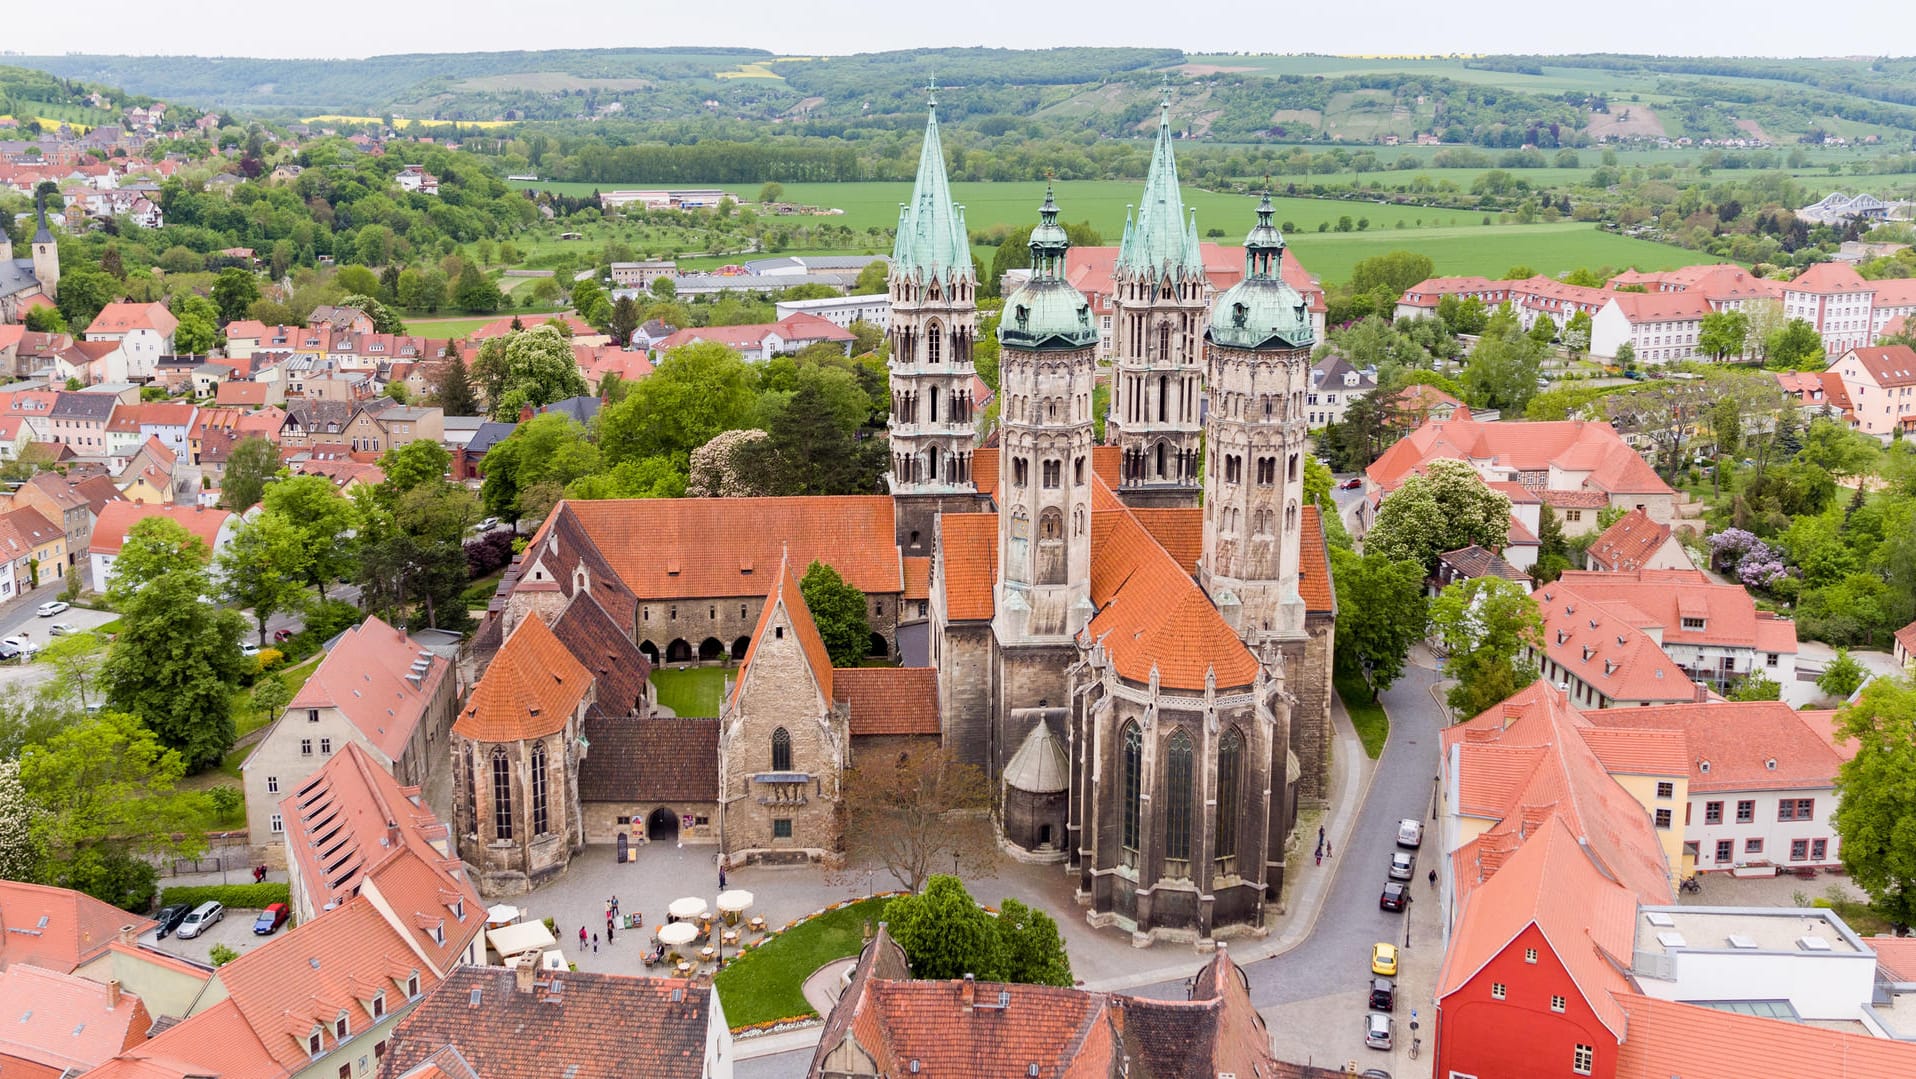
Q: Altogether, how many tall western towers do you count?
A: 2